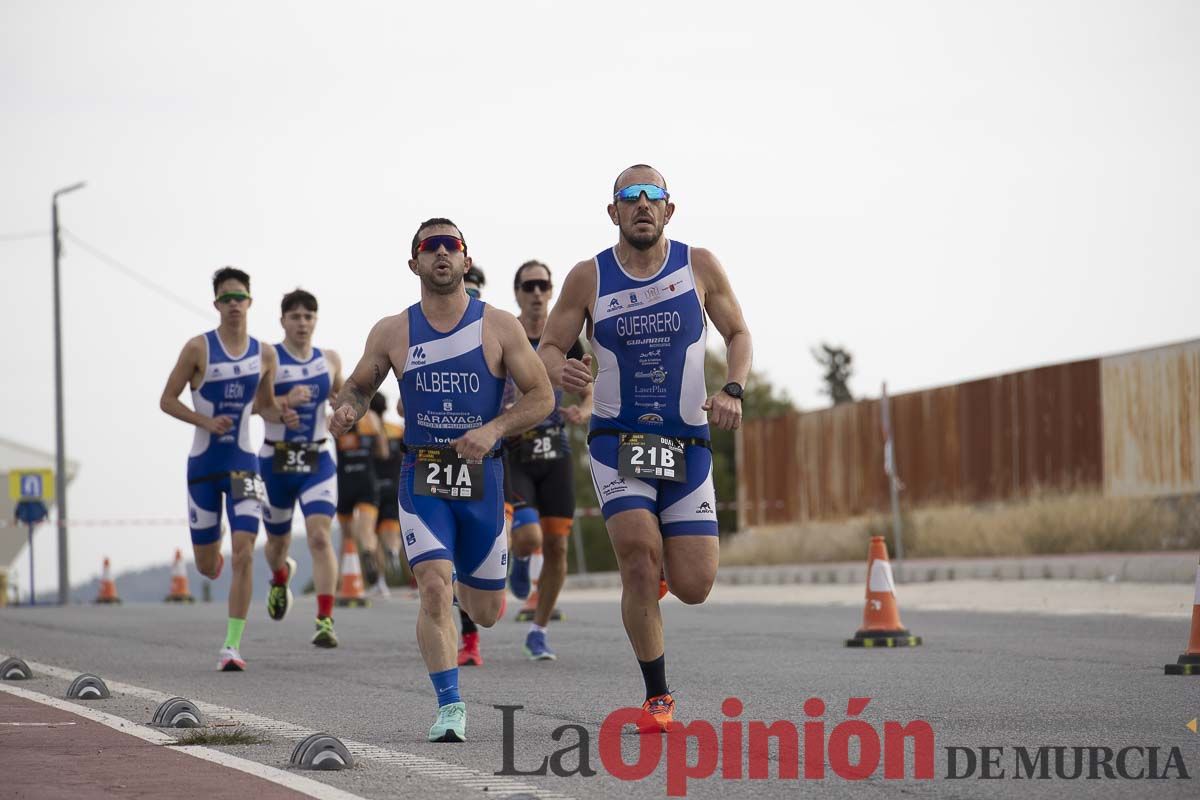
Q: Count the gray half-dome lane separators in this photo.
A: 4